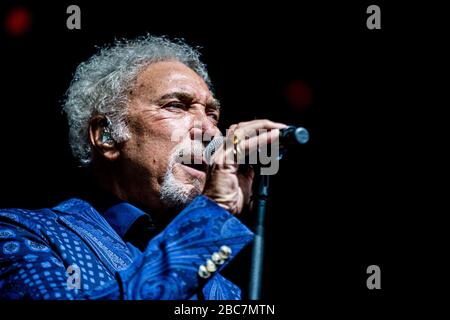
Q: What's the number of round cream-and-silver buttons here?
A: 4